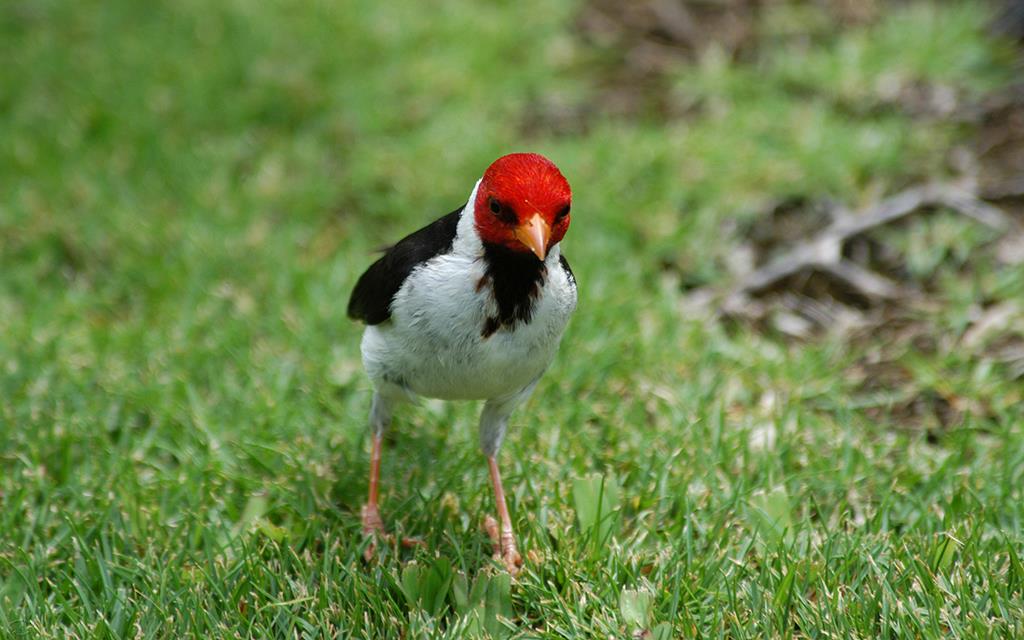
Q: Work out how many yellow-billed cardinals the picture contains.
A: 1